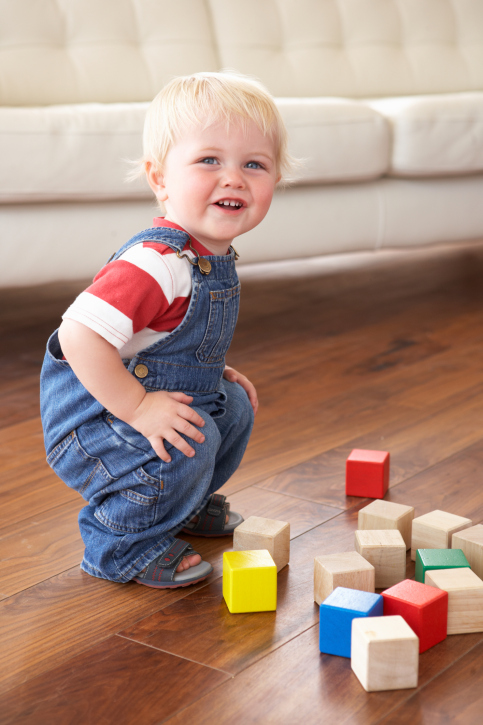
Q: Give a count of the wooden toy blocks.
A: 13